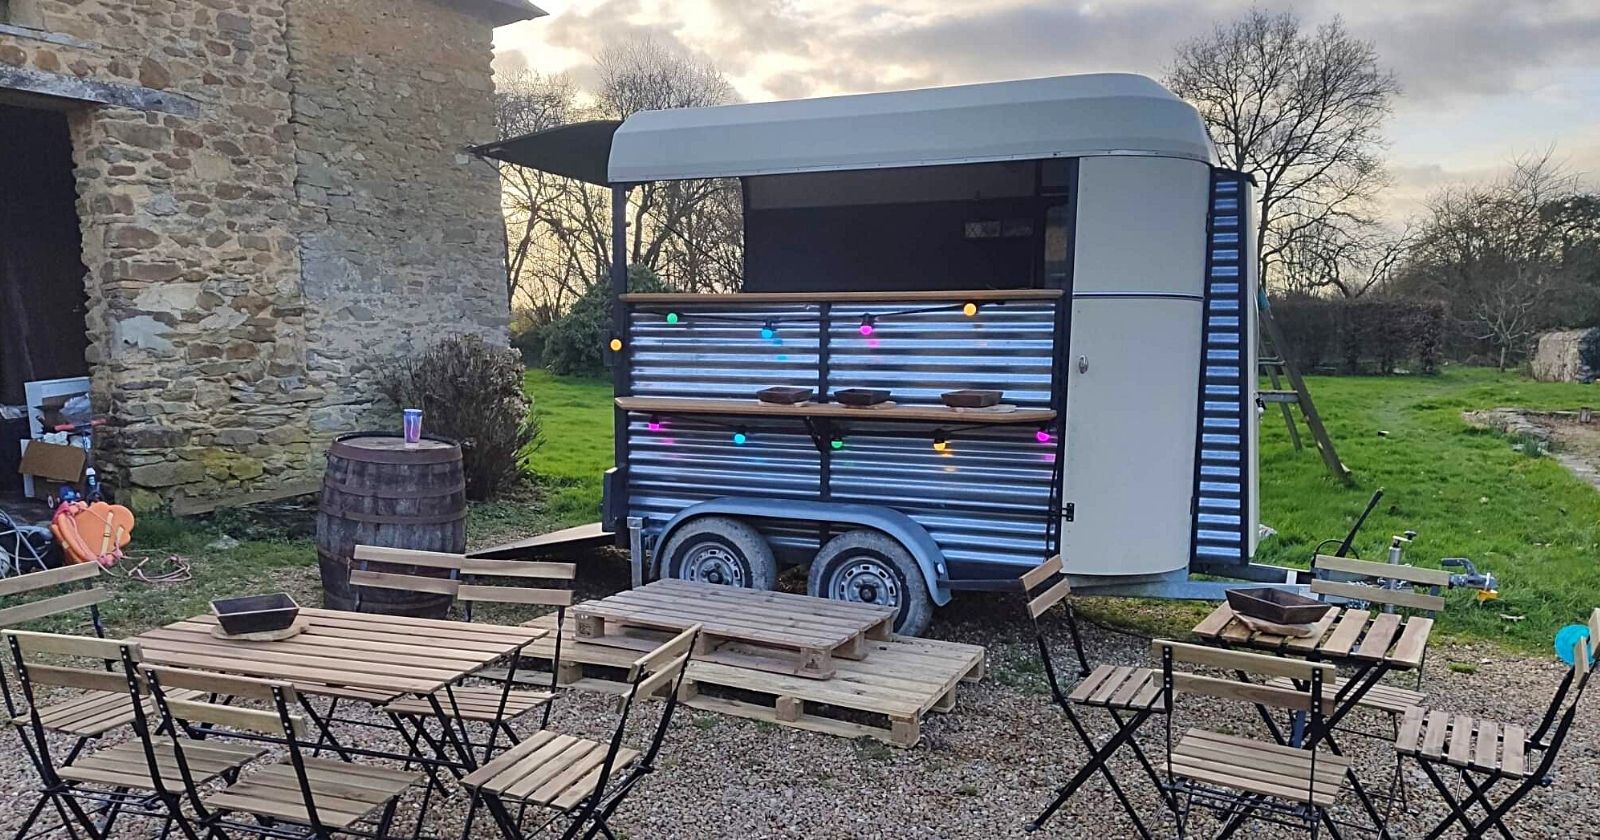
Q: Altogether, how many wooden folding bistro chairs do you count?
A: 10